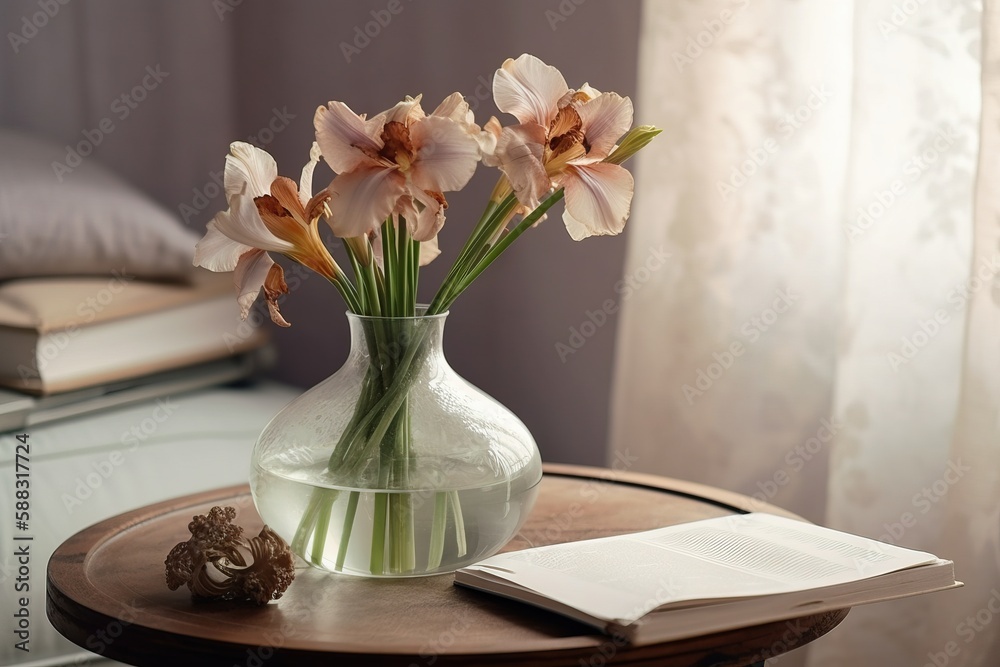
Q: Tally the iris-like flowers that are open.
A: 3